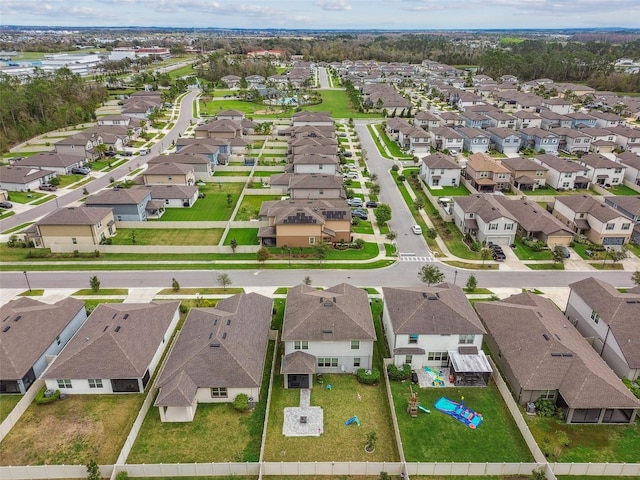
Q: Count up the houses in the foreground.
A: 7